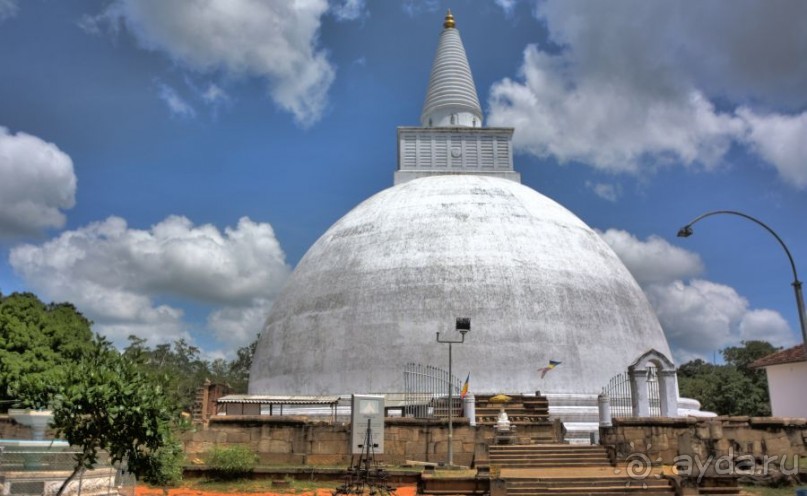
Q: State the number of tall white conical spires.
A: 1